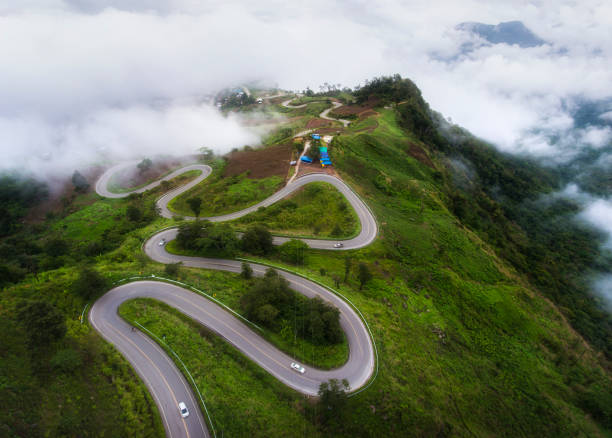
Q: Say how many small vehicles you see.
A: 4